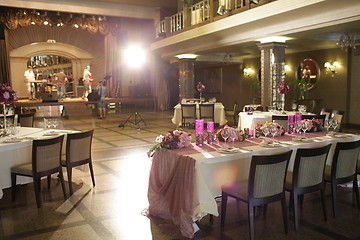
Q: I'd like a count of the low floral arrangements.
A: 4